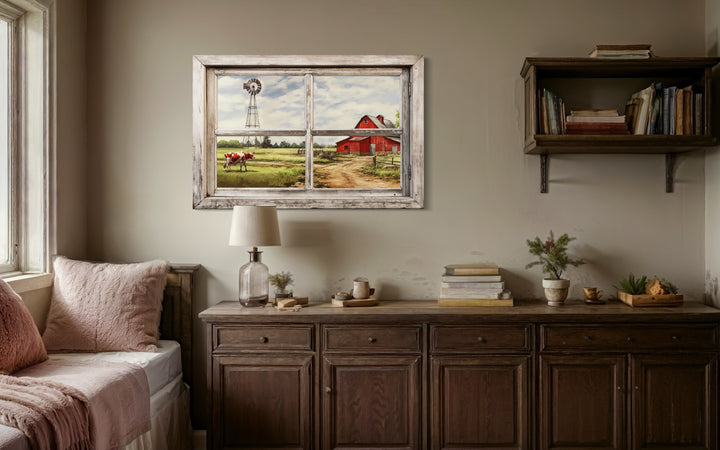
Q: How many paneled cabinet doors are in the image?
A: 5